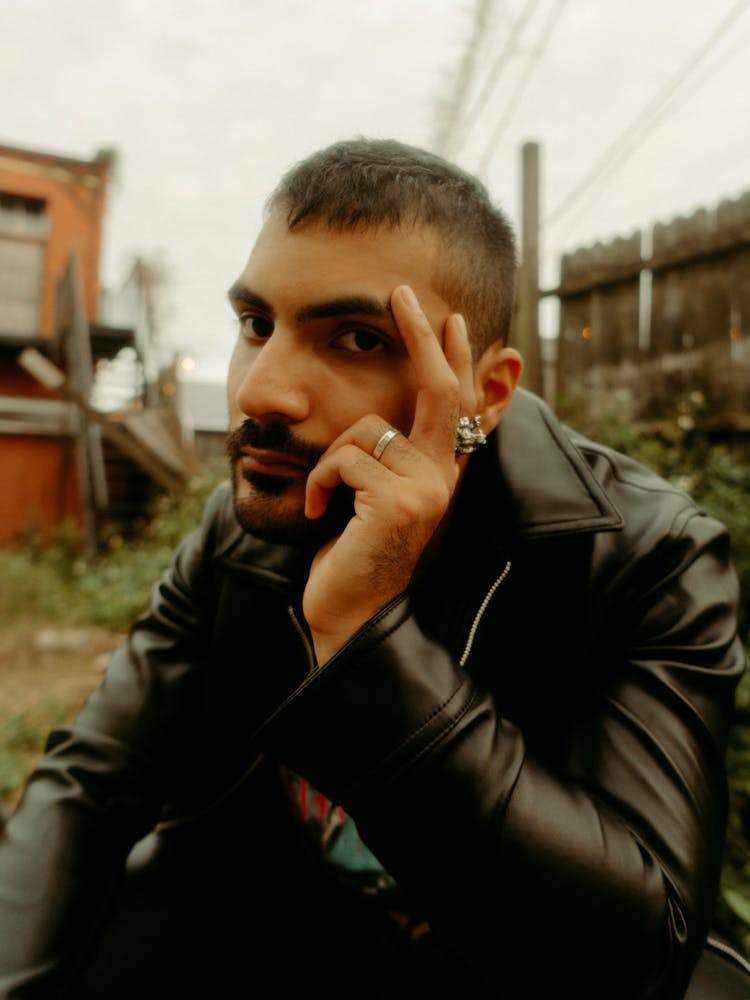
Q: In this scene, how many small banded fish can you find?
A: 0